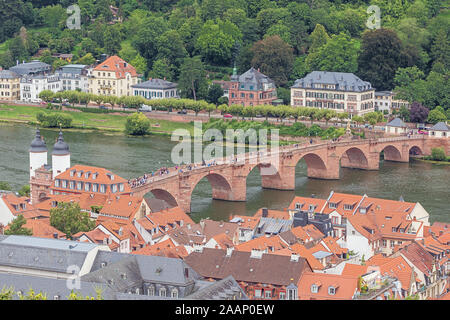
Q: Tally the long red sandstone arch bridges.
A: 1